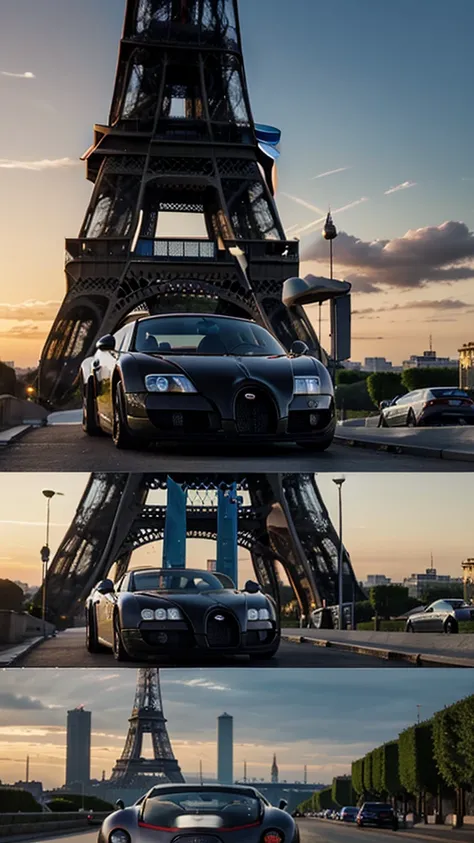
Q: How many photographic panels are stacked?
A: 3